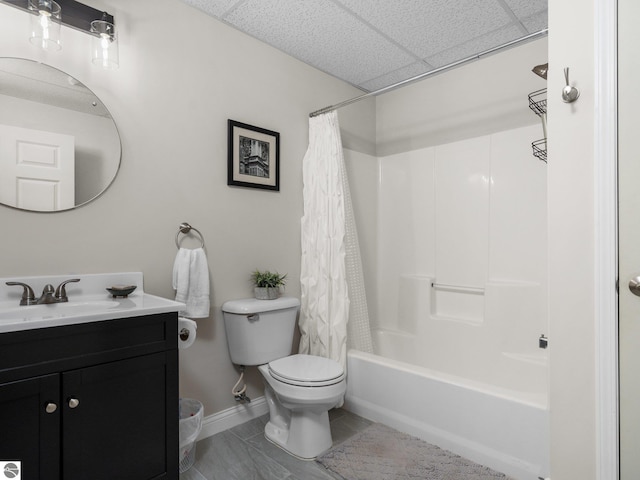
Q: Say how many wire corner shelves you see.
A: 2